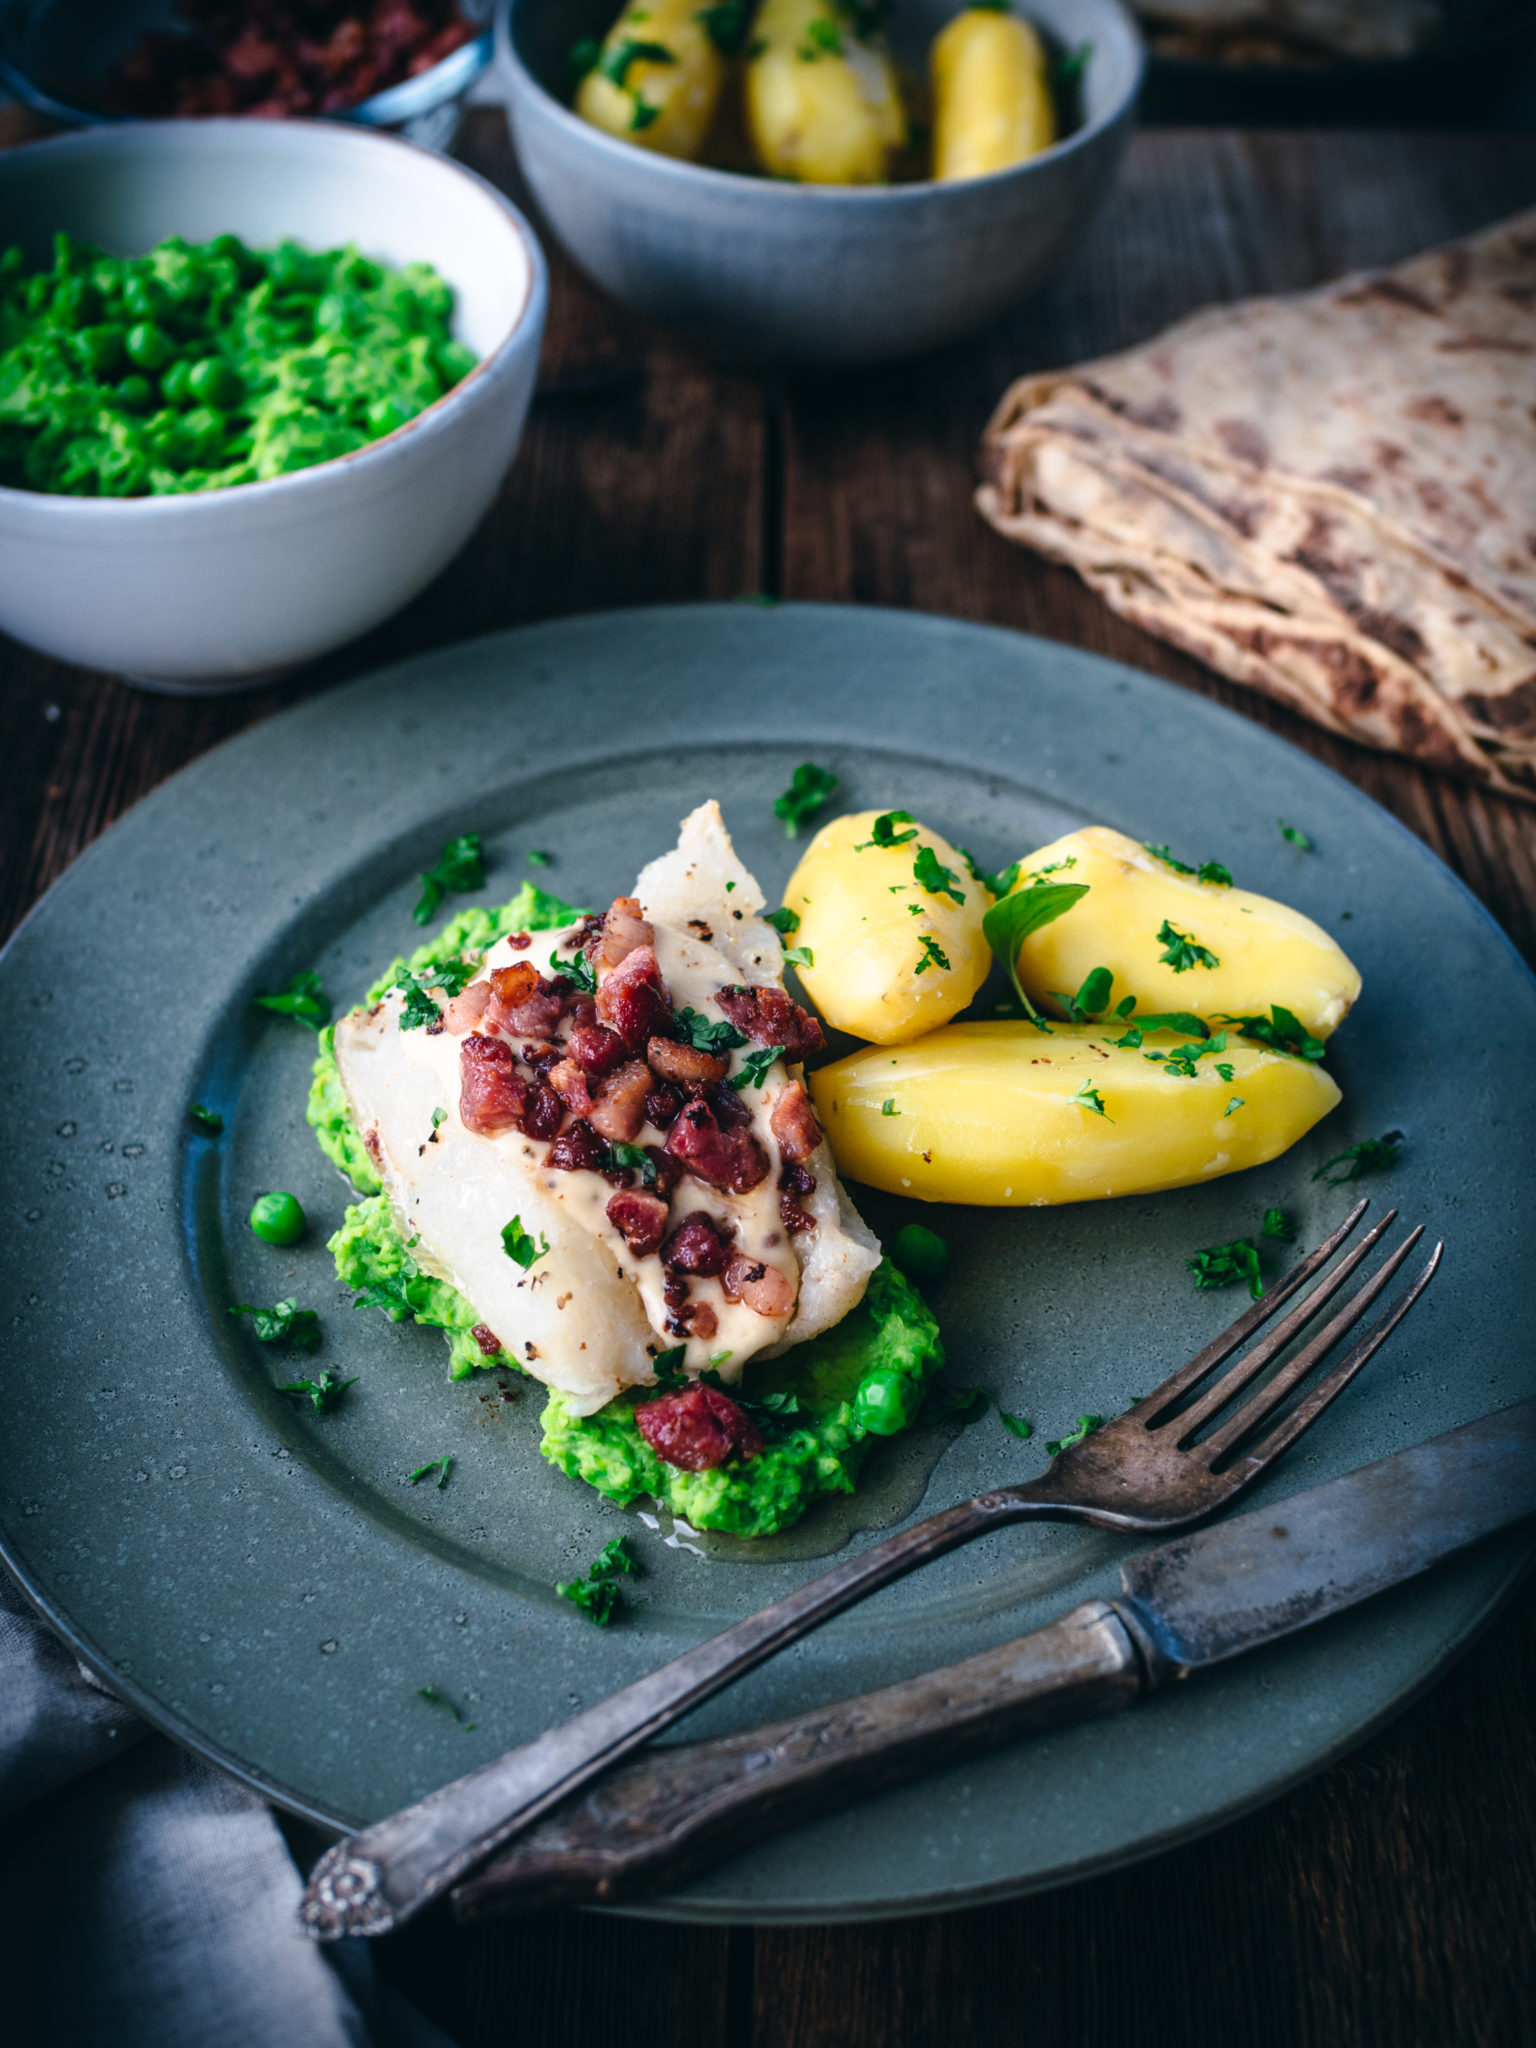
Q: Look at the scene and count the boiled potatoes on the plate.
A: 3